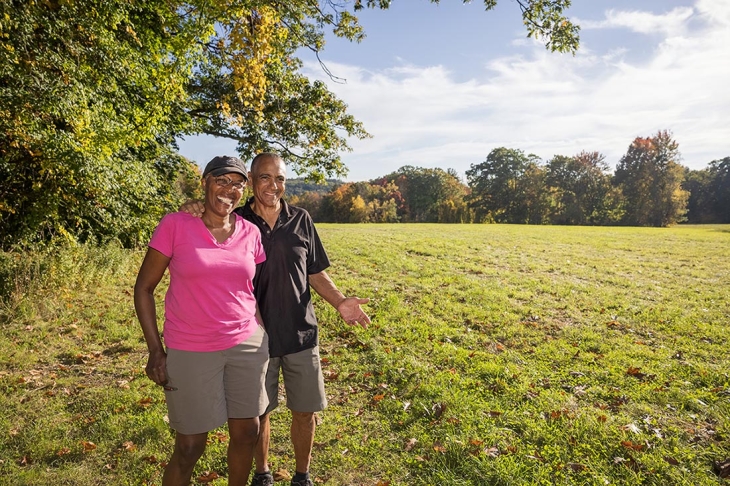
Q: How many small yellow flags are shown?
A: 0